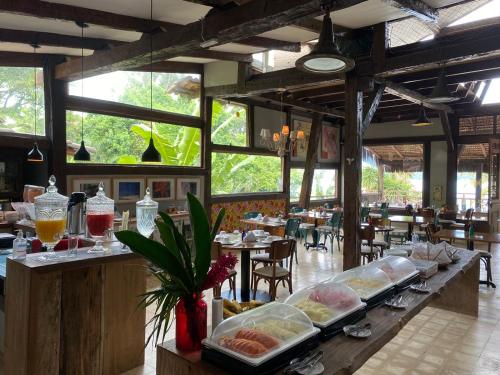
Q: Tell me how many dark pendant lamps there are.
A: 6